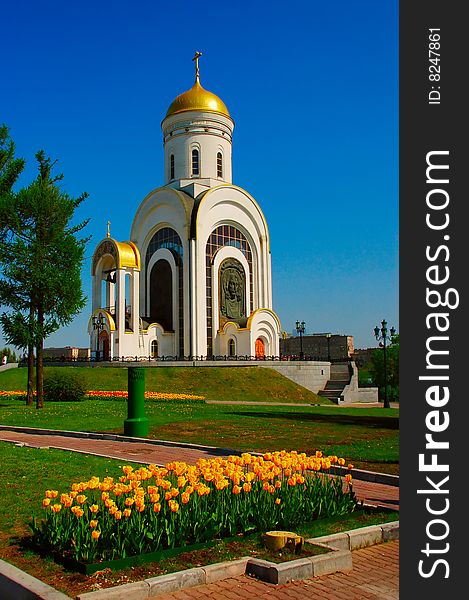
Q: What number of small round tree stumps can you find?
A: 1